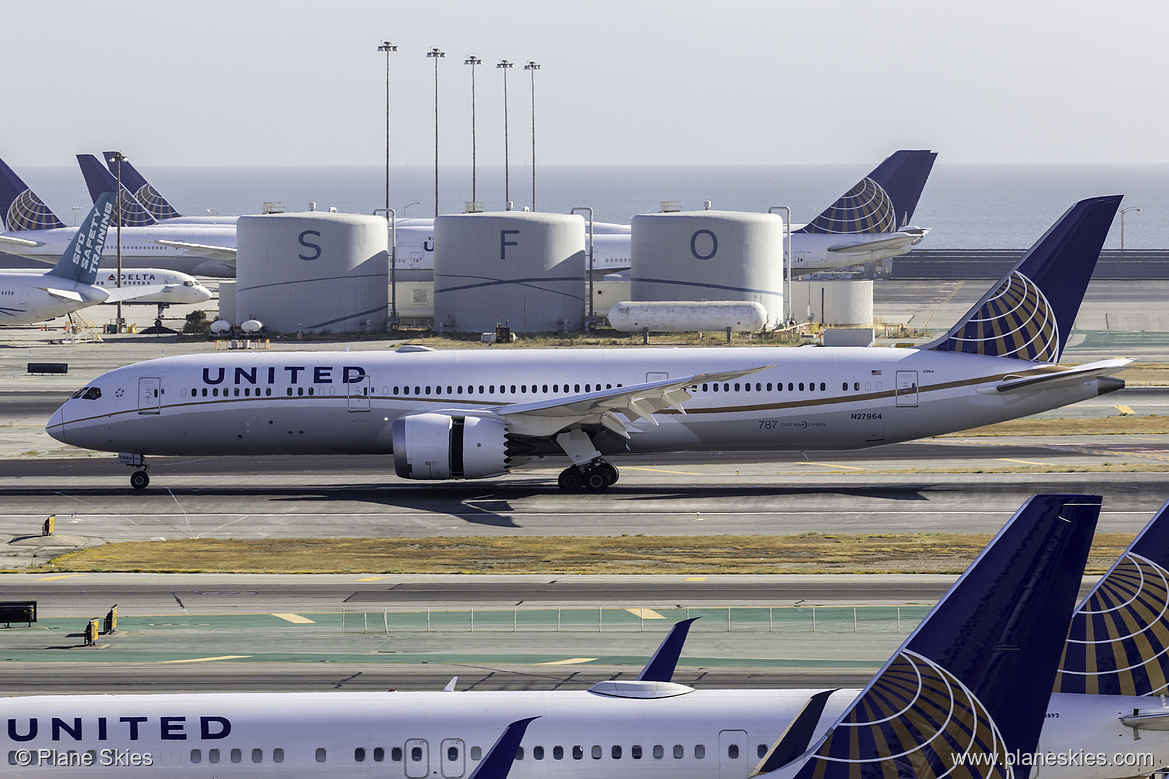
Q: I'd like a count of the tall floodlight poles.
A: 5